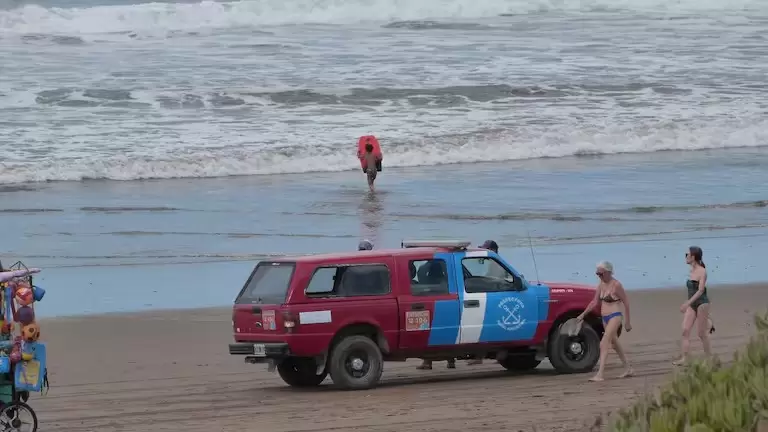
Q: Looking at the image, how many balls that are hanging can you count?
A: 3